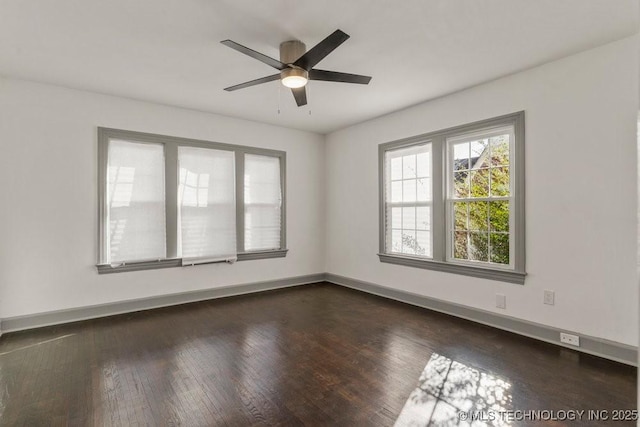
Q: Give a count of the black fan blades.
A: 5